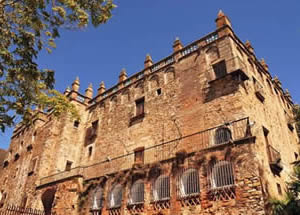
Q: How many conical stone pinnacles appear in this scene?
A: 12